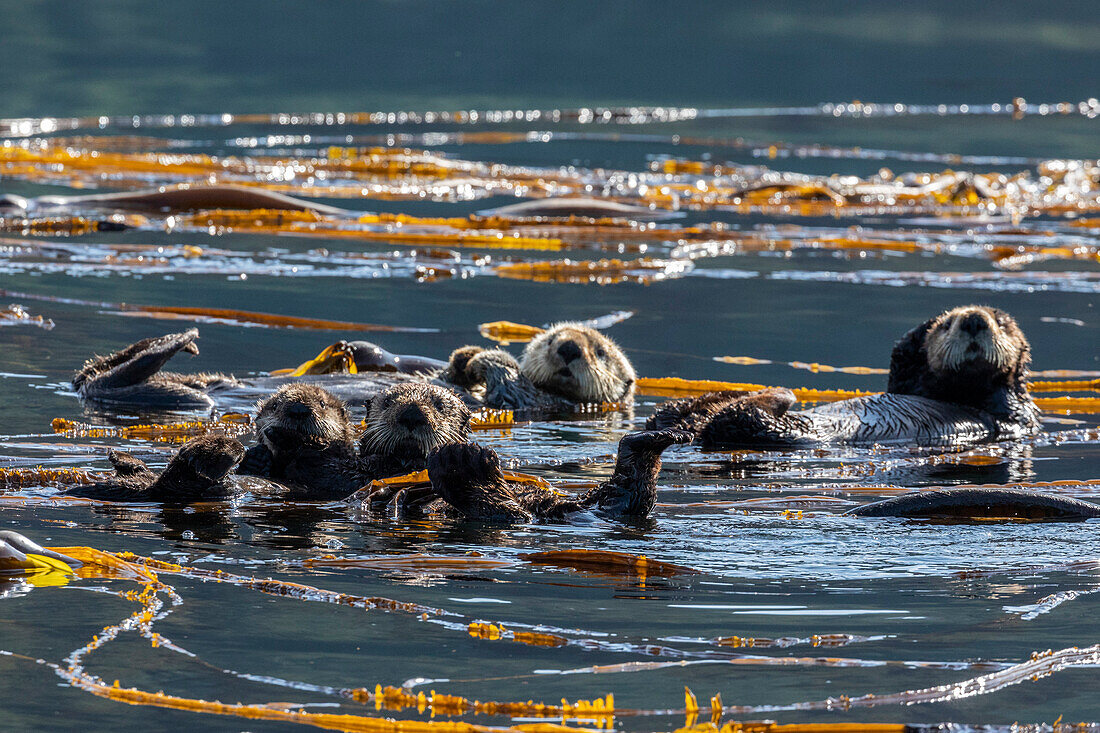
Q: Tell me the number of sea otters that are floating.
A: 4